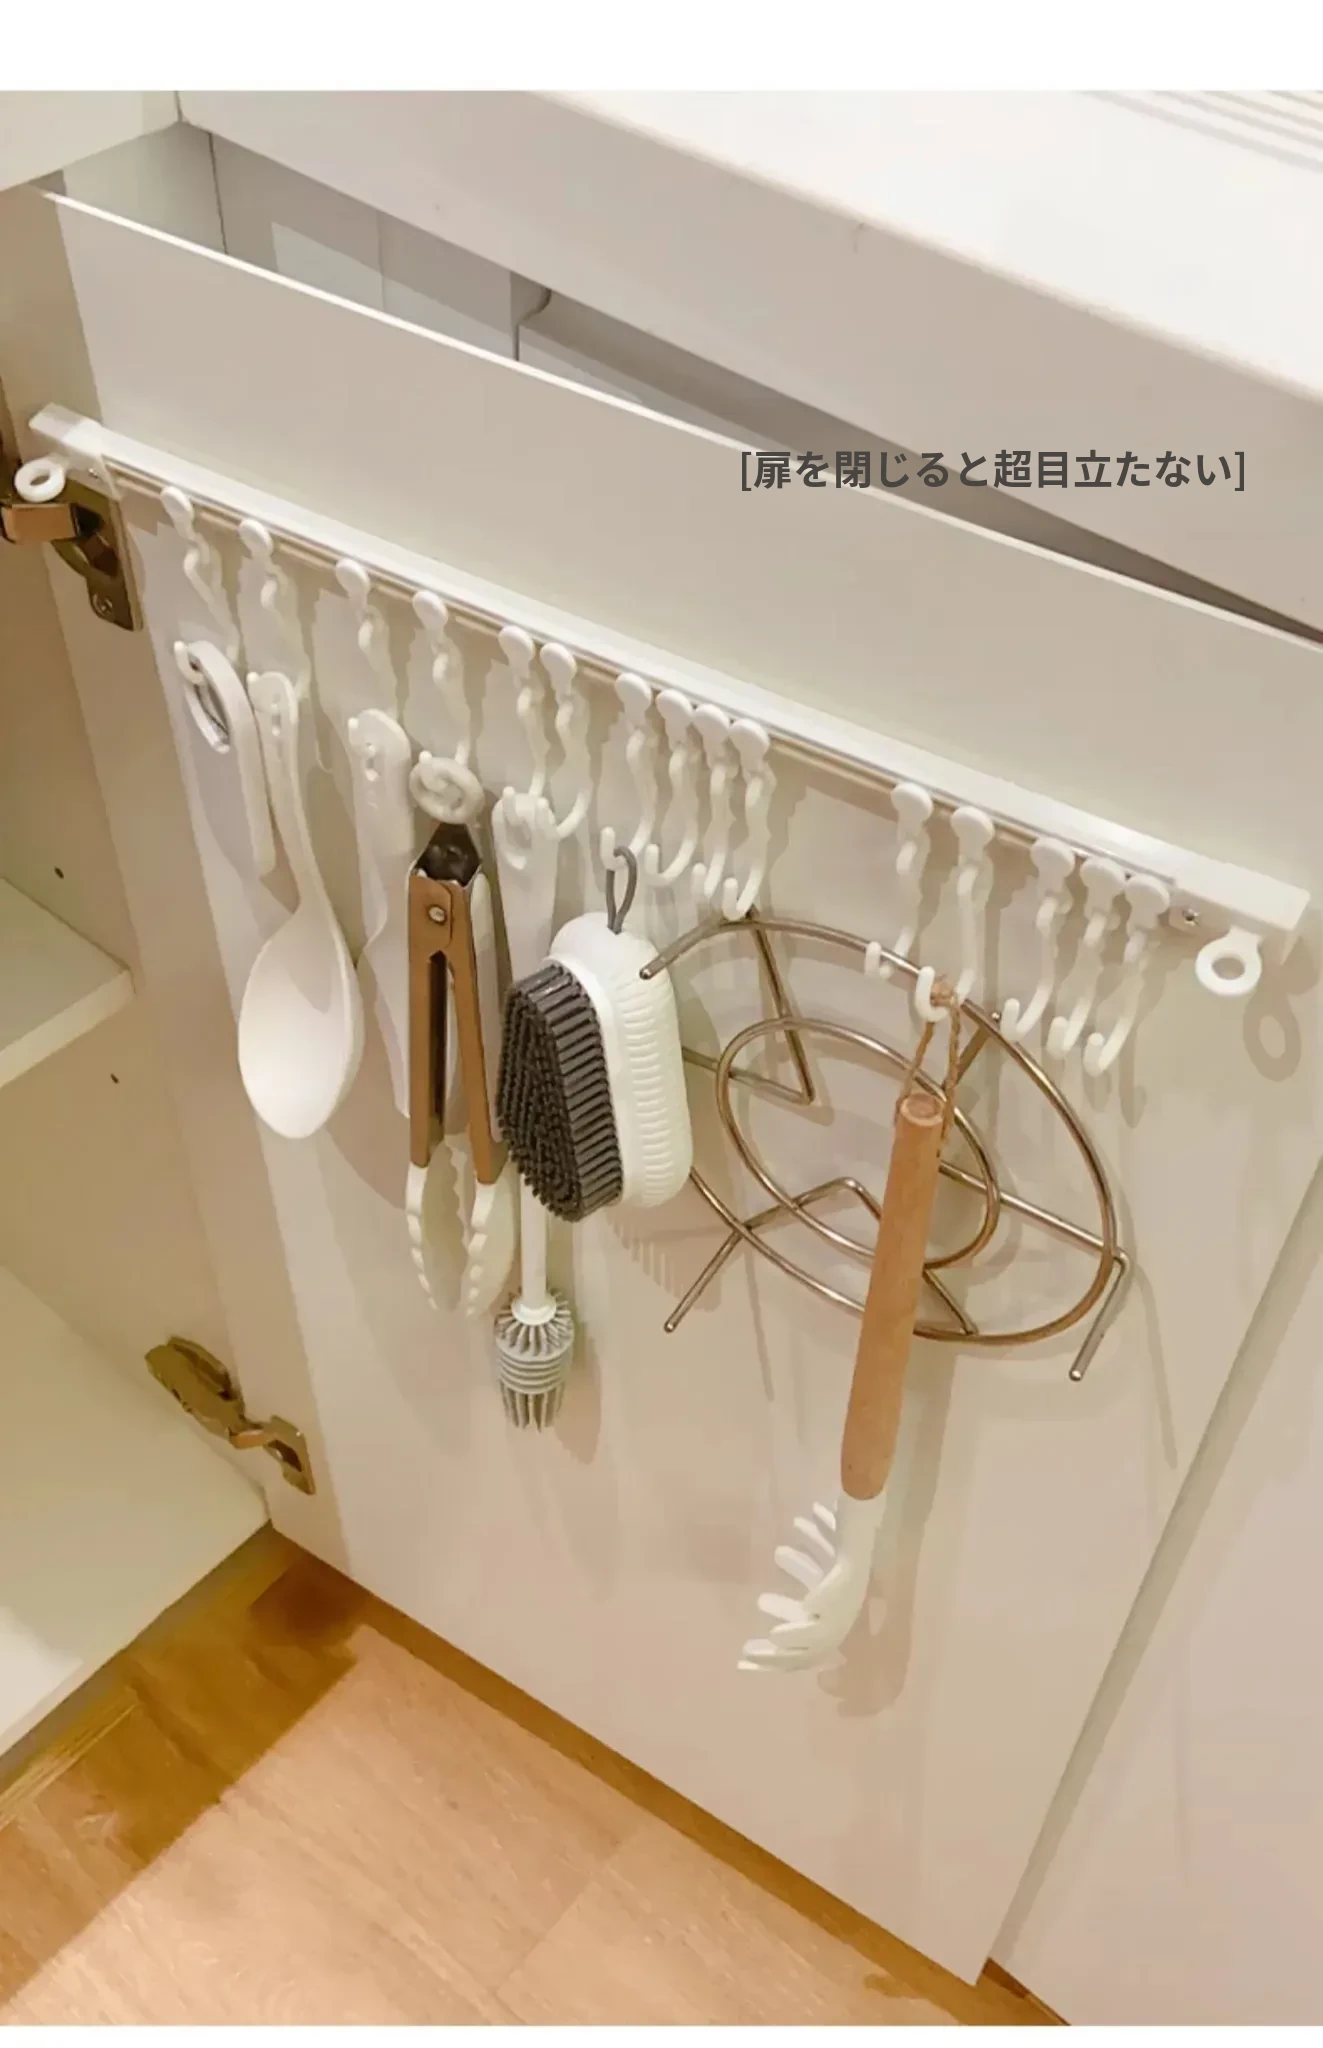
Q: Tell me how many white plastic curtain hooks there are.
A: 15